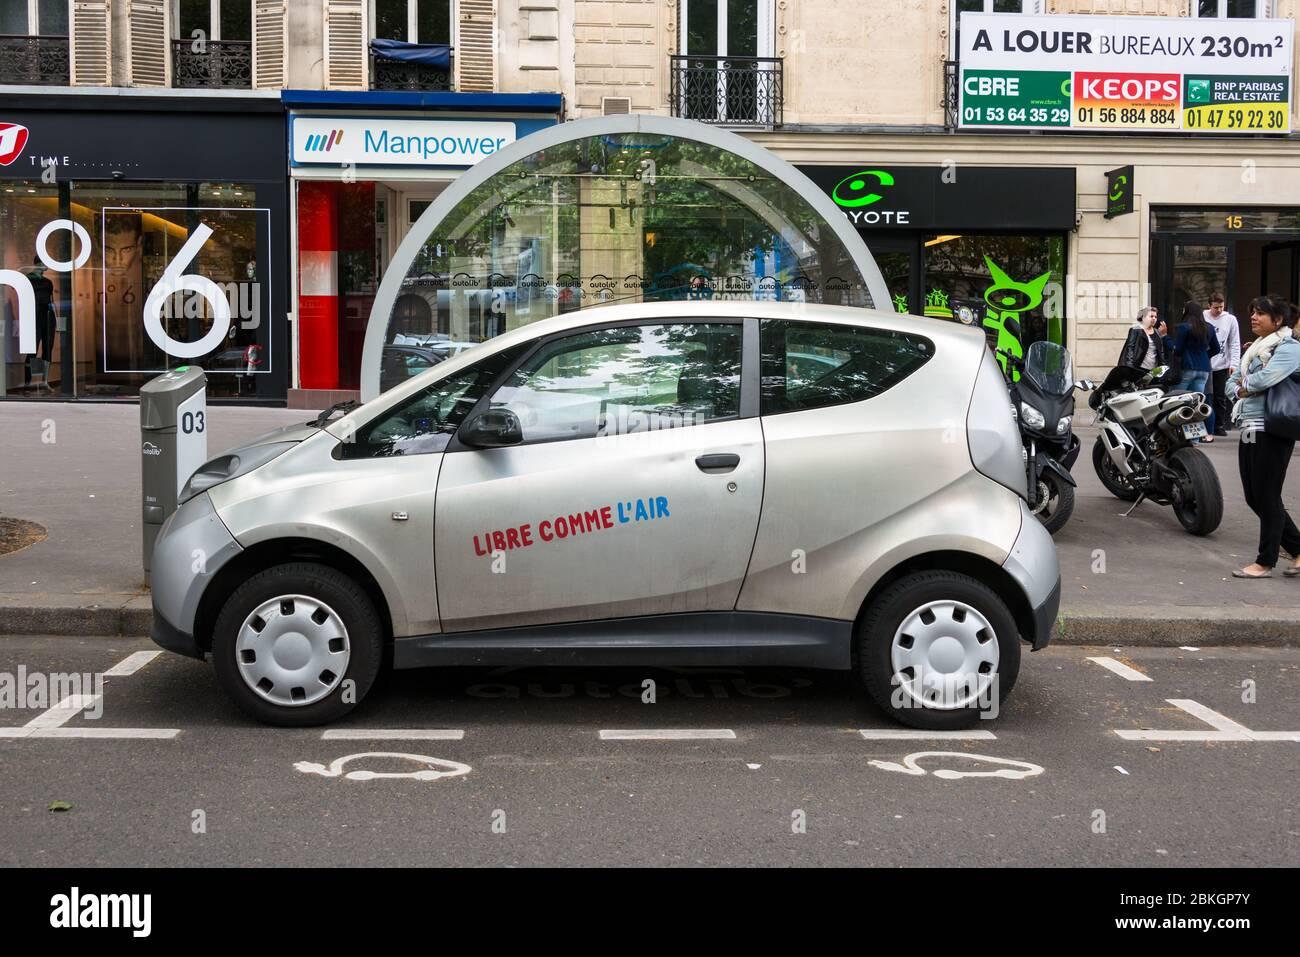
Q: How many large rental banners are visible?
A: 1